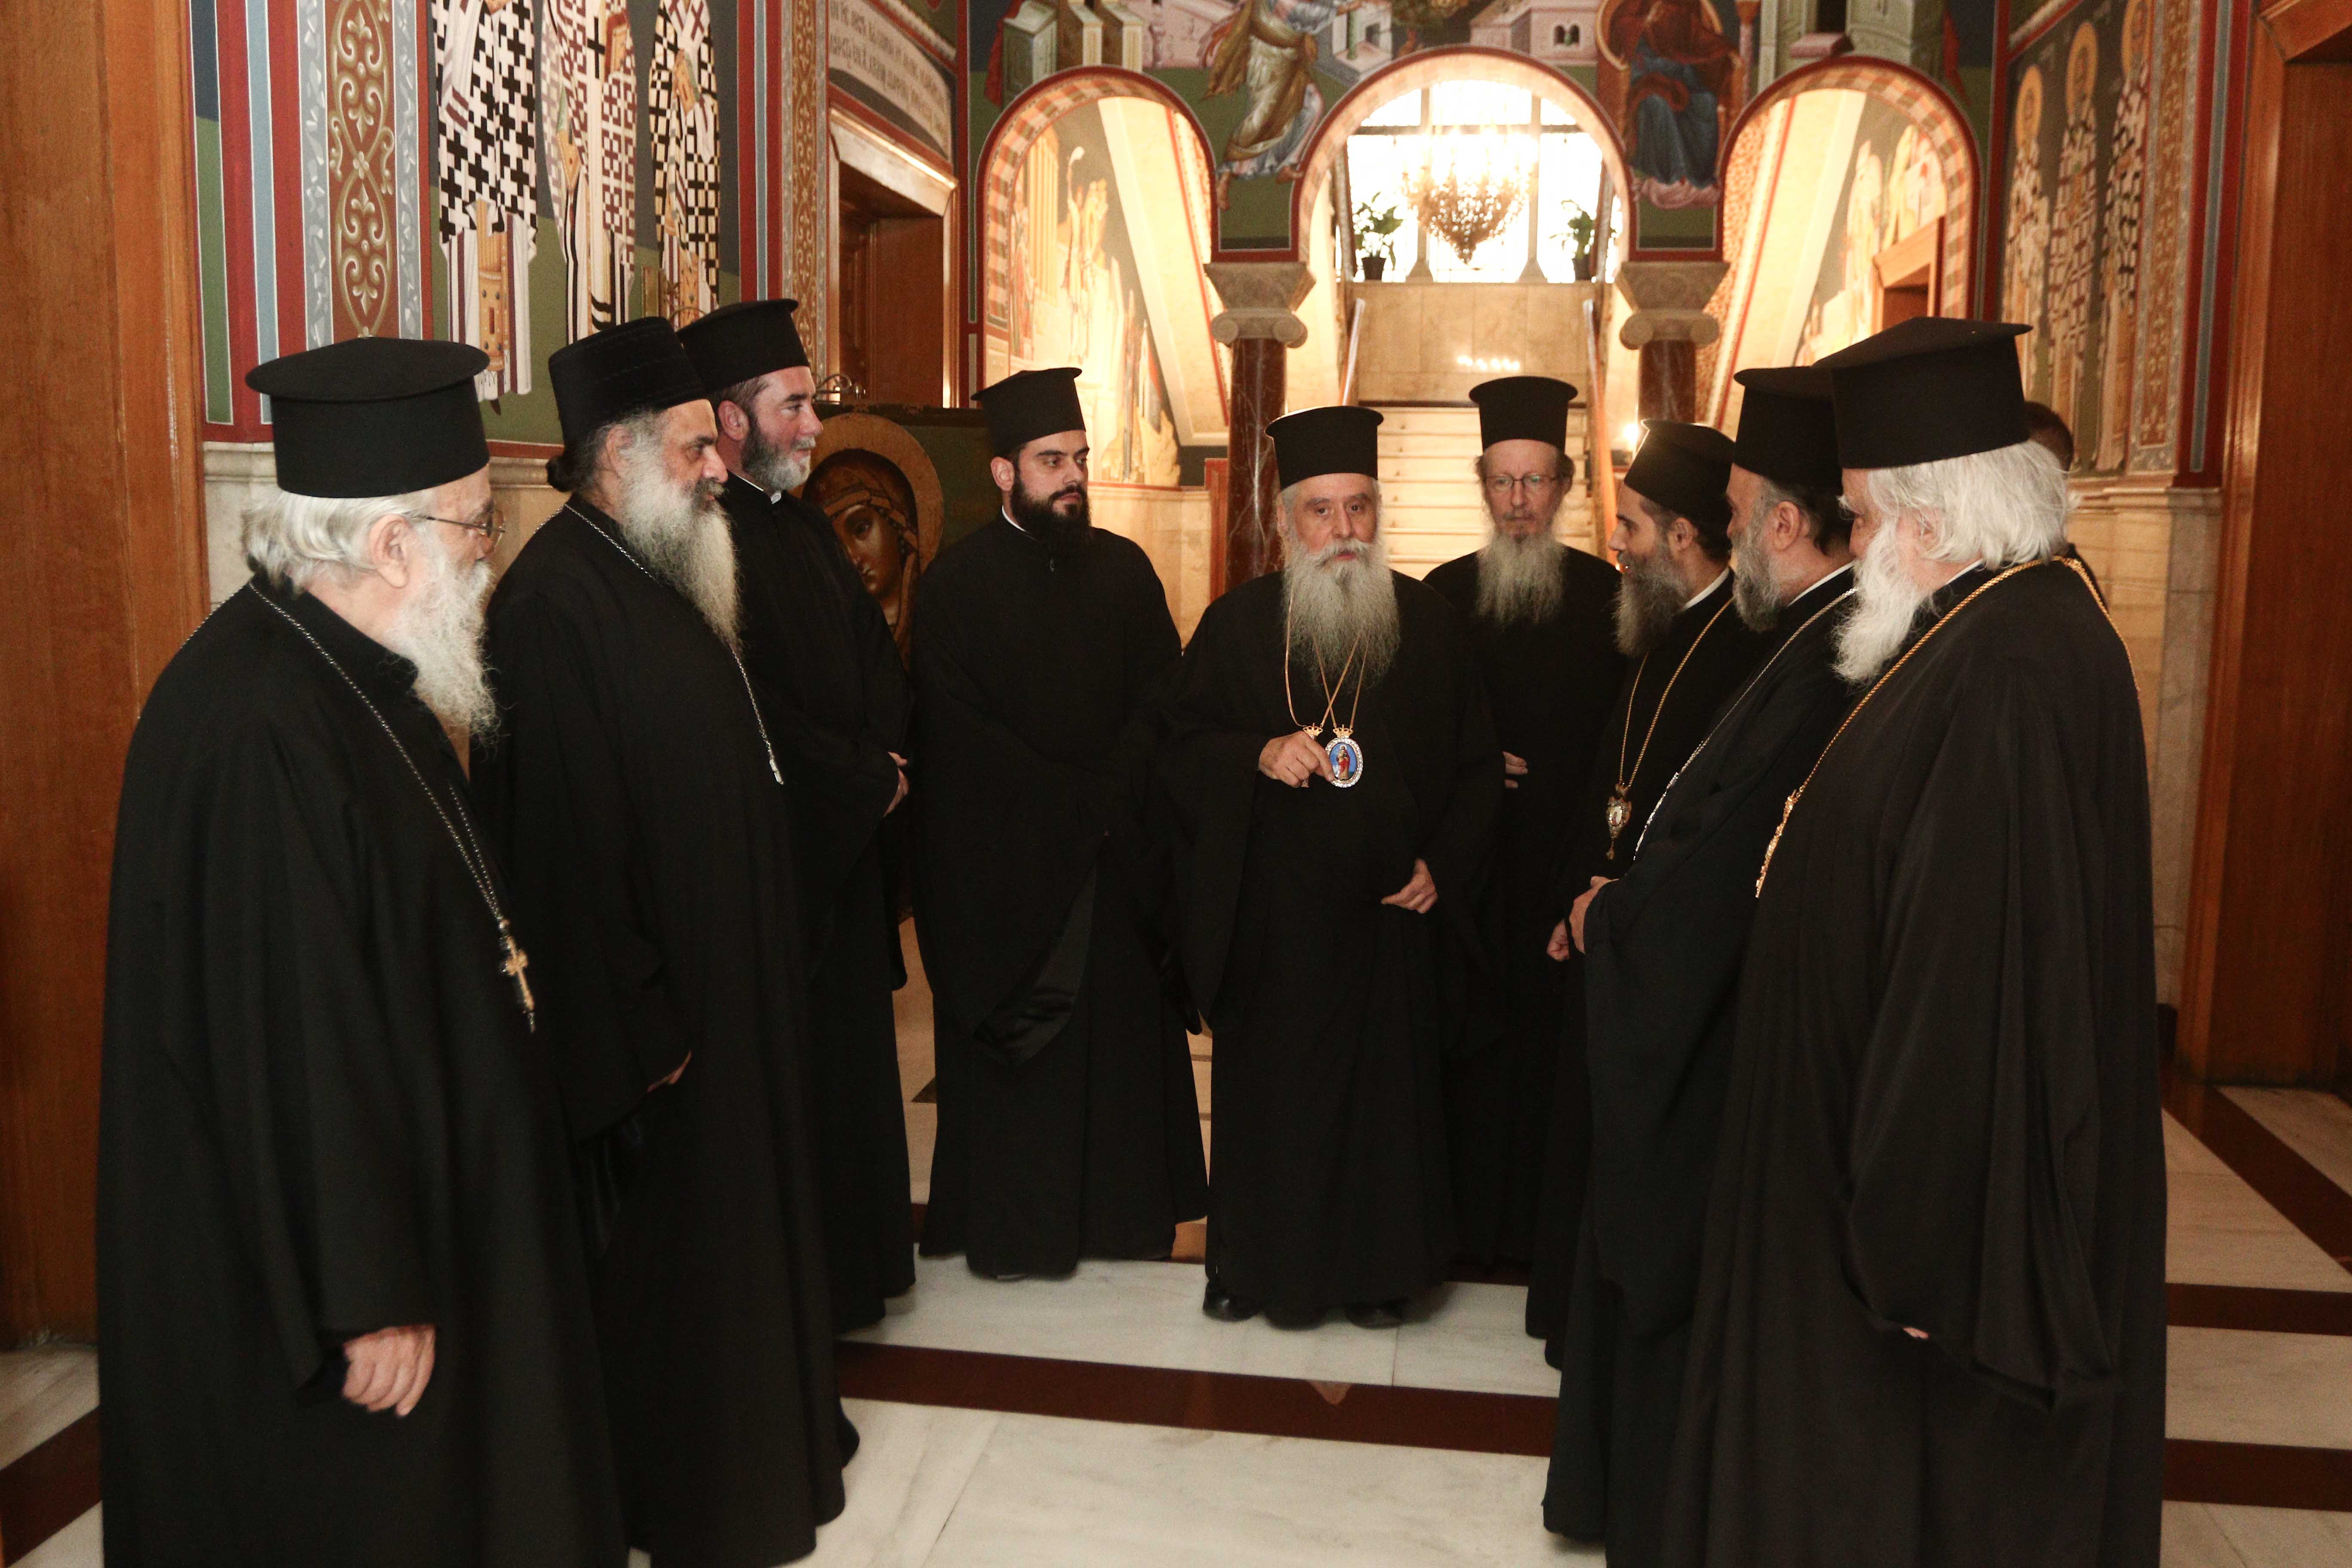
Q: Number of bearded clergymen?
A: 9